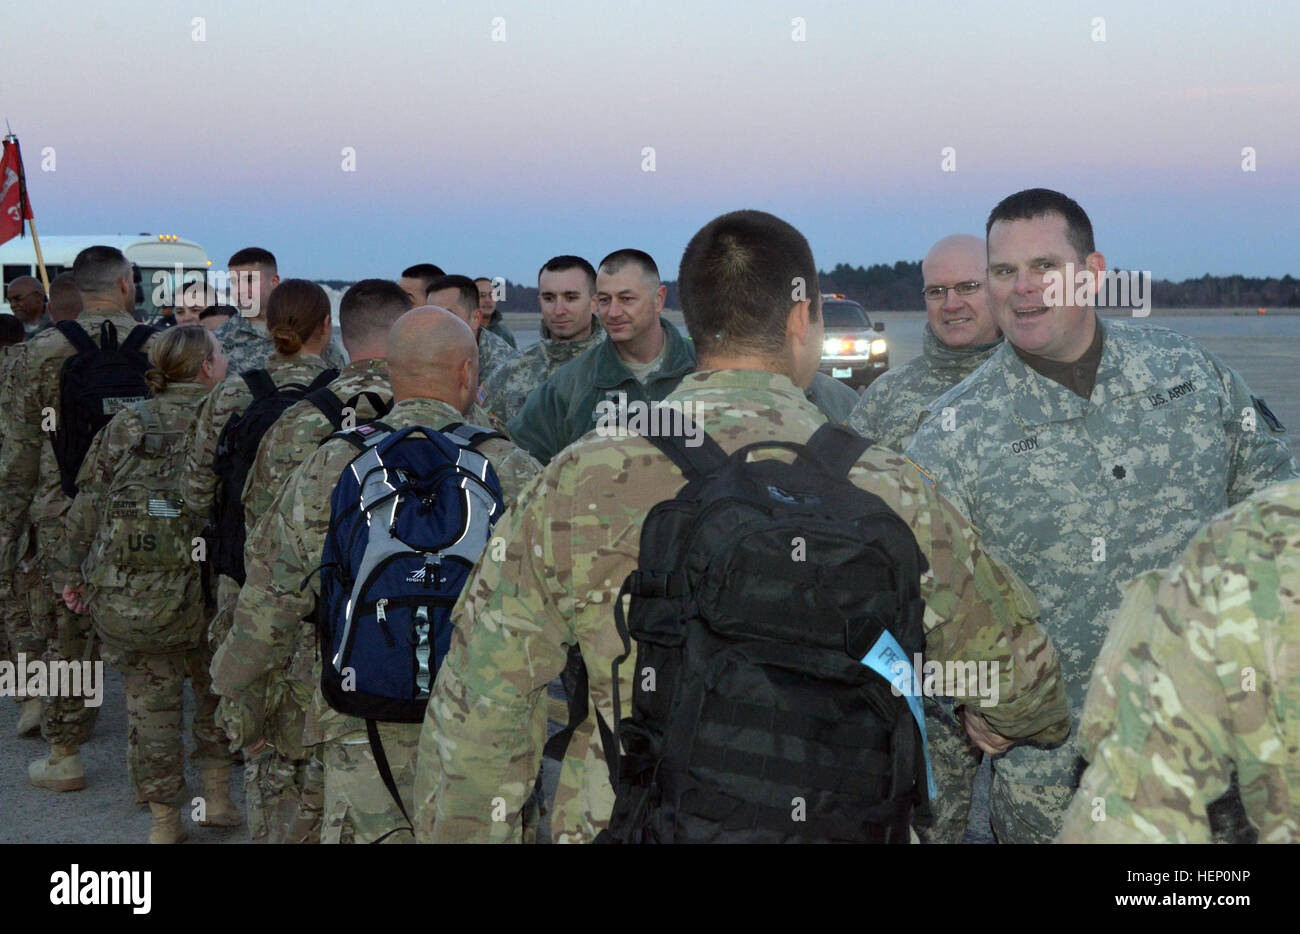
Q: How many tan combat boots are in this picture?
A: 4